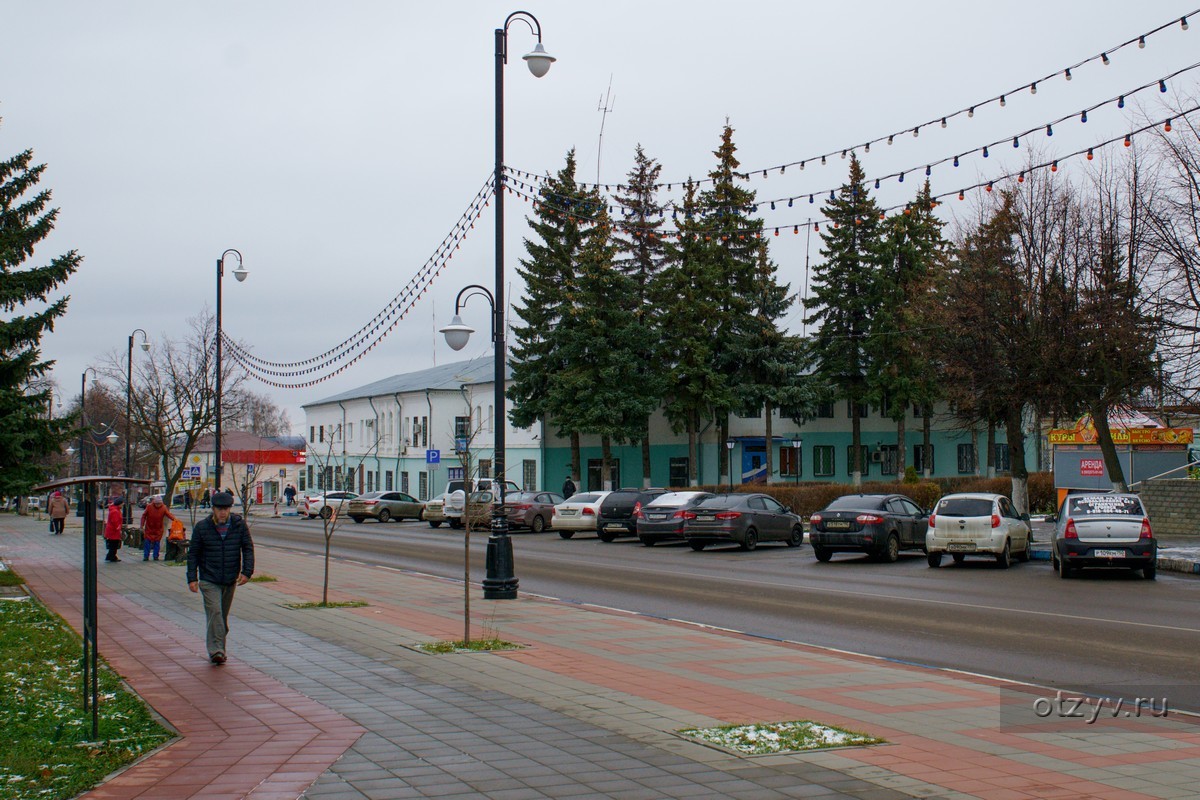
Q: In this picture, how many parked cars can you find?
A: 13